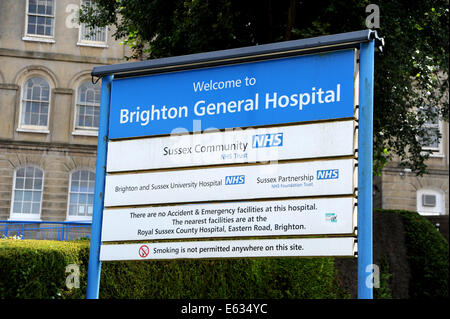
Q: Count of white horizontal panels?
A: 4